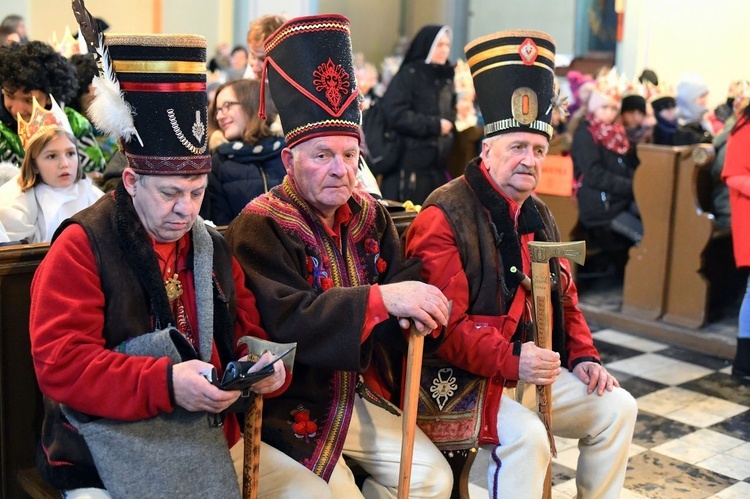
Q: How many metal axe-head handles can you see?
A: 3